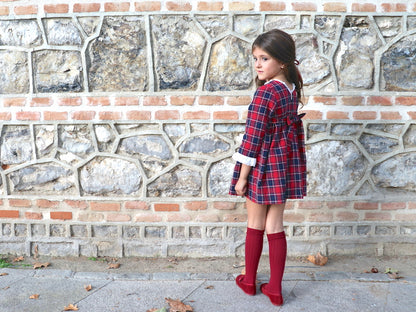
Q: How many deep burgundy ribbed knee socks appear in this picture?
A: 2